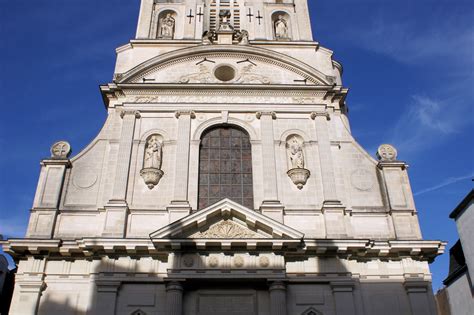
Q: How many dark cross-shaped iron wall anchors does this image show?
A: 4